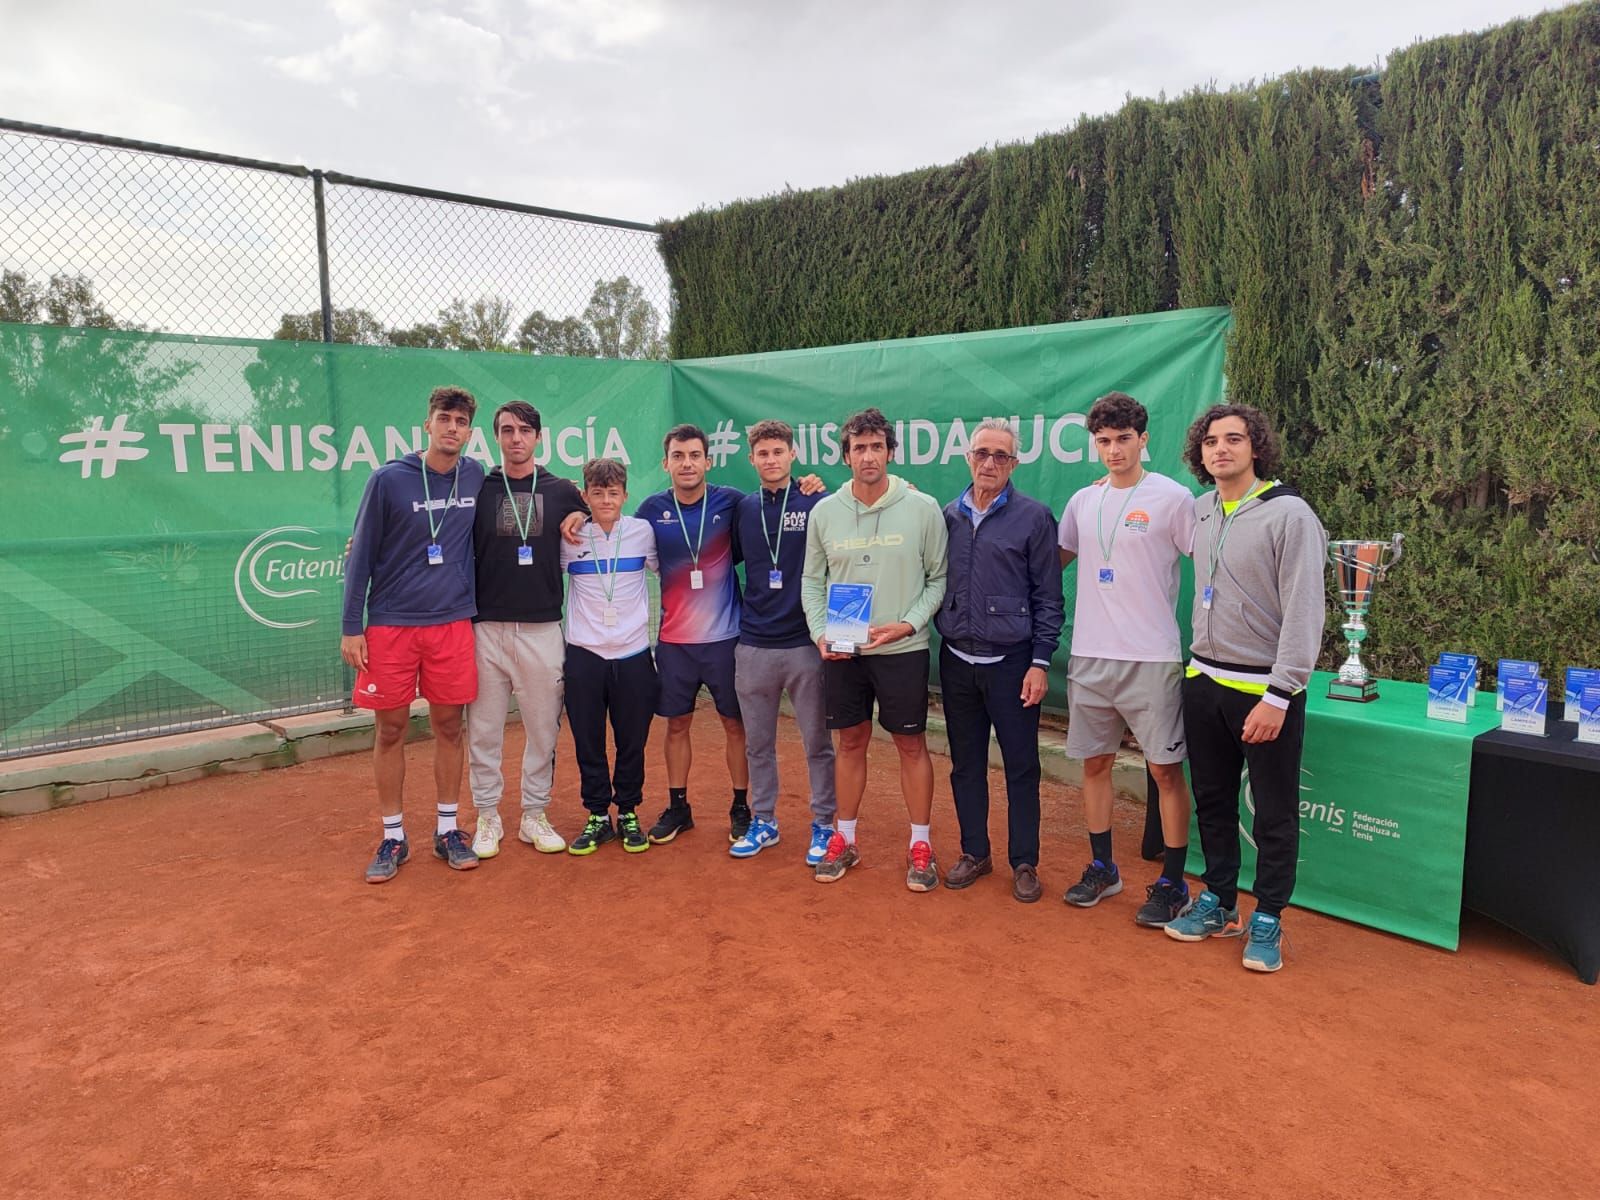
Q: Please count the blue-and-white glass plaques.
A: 7